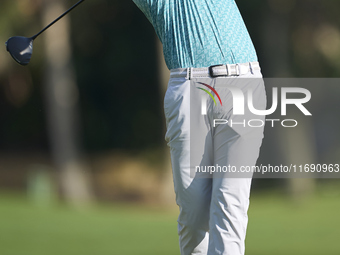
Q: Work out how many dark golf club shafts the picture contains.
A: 1